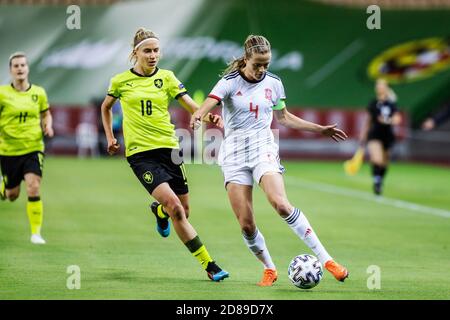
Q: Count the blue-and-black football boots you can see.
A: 2